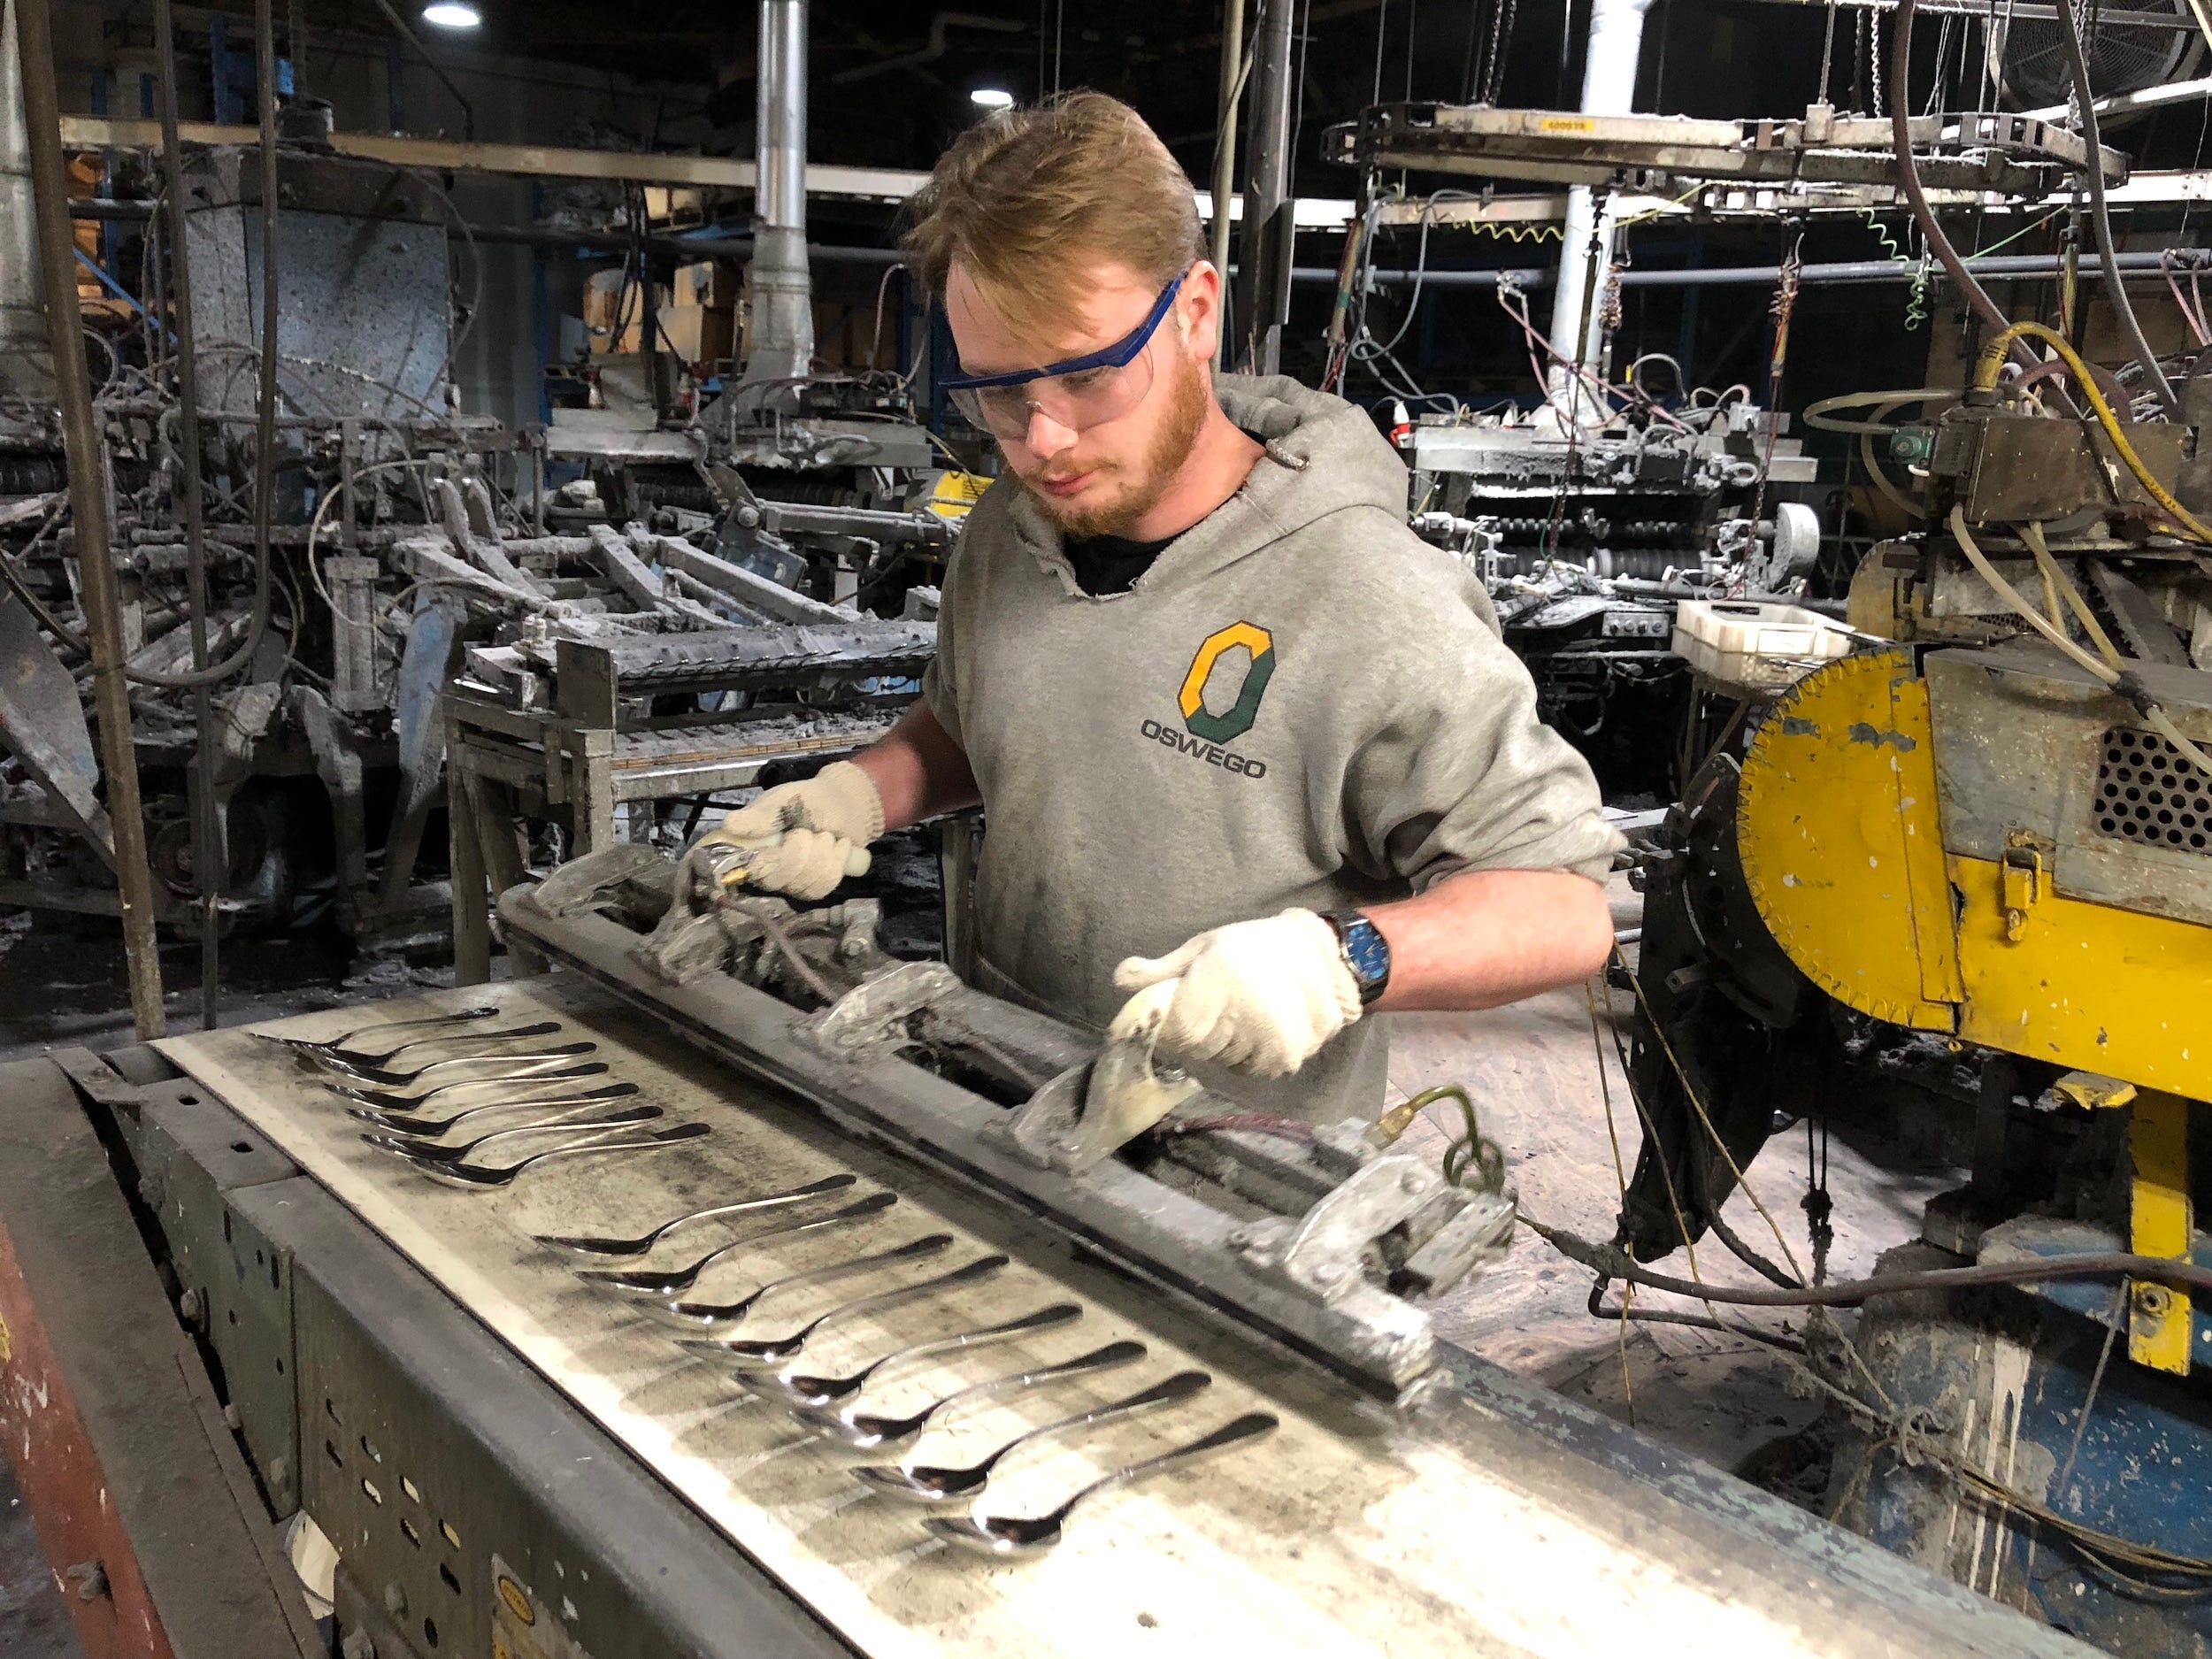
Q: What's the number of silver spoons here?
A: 15